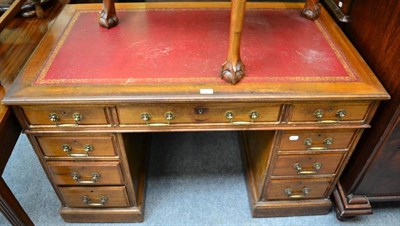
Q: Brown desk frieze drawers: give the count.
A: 3